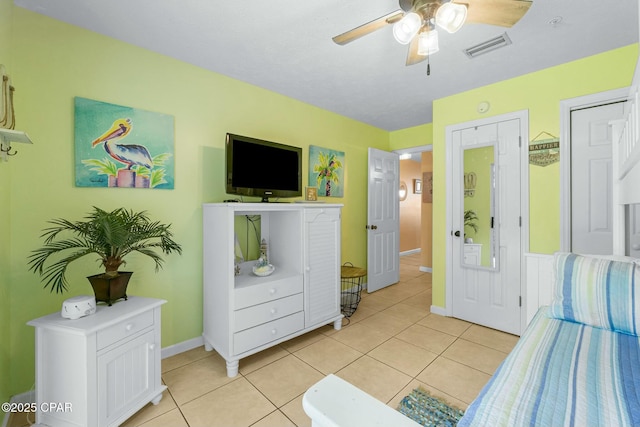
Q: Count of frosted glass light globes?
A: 3